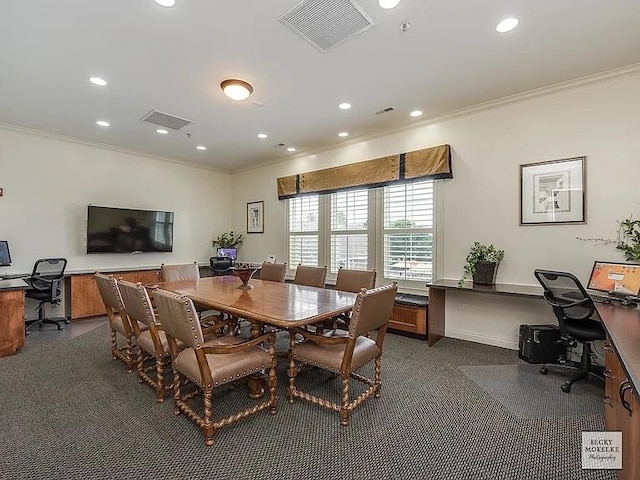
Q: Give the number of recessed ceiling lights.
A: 12